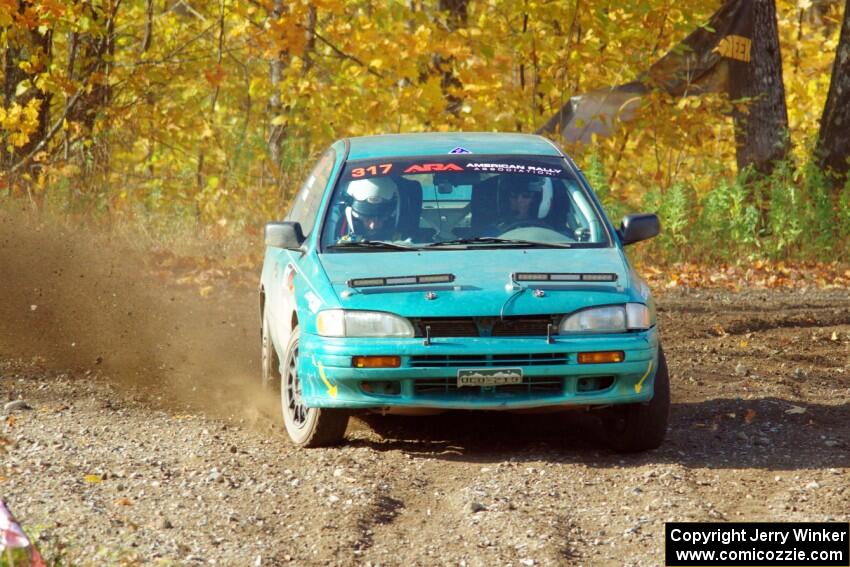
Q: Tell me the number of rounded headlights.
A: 2